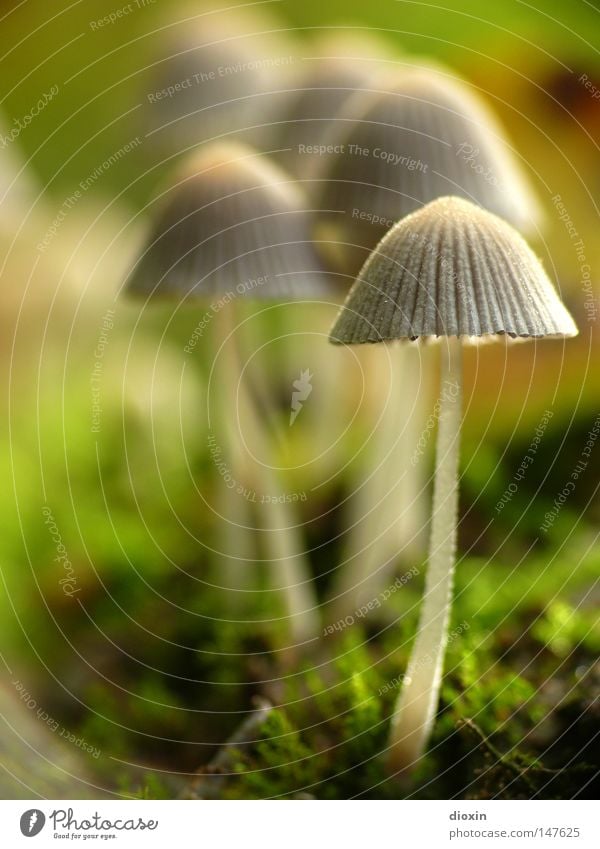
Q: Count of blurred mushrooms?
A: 4